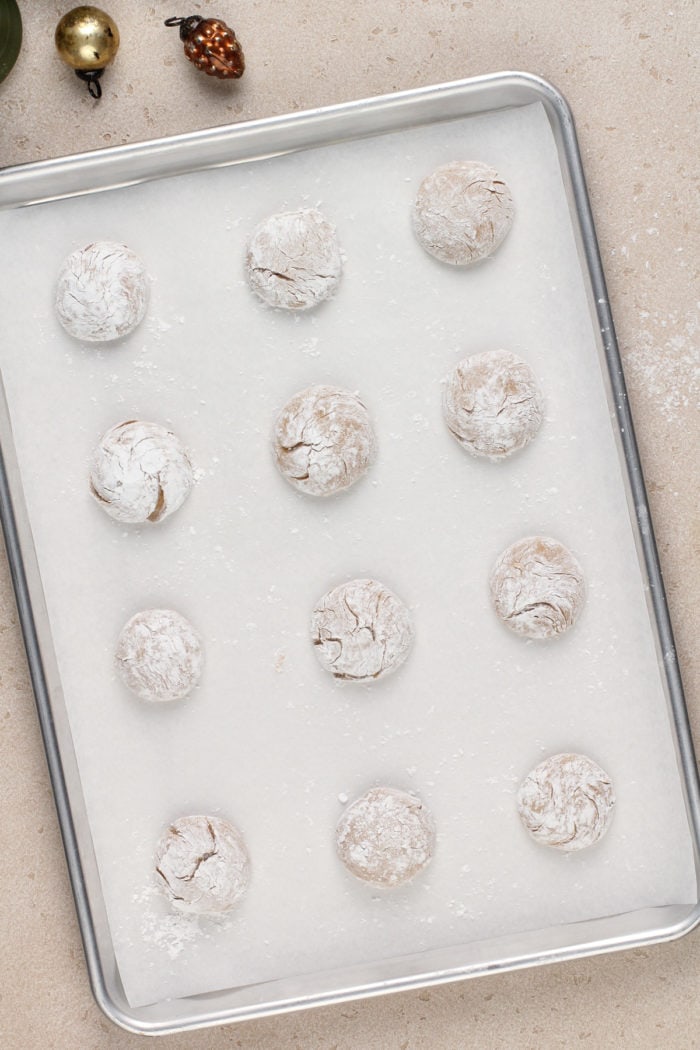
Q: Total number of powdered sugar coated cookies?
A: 12